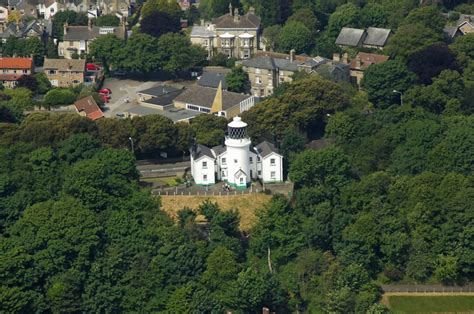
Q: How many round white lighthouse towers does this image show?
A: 1